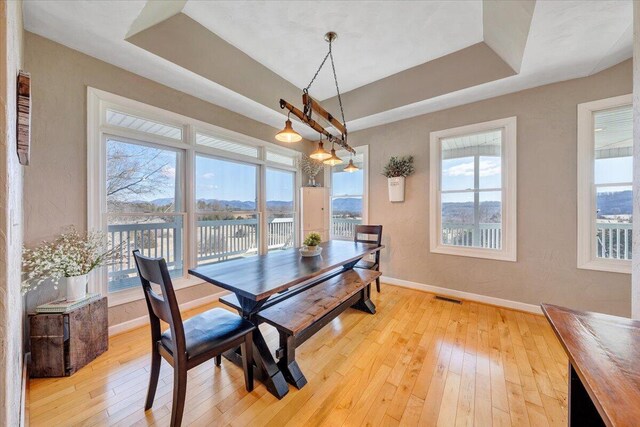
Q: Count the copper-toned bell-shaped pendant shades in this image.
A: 4